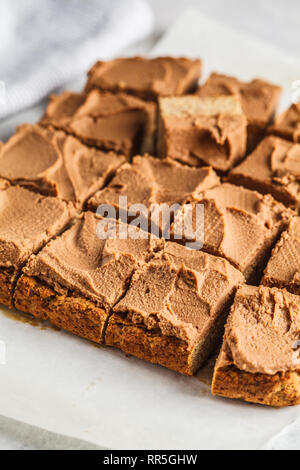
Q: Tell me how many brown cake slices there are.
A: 14